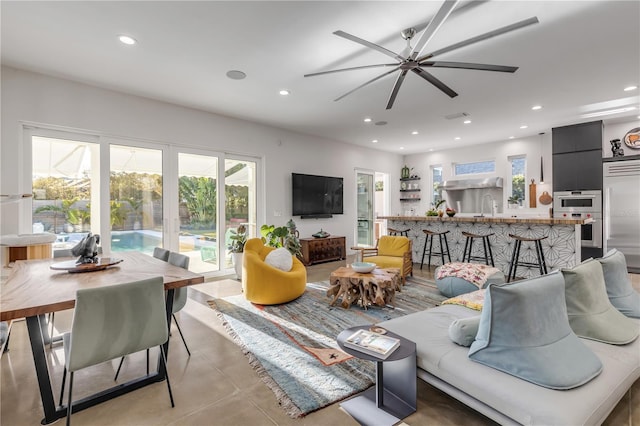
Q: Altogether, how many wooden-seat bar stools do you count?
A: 4